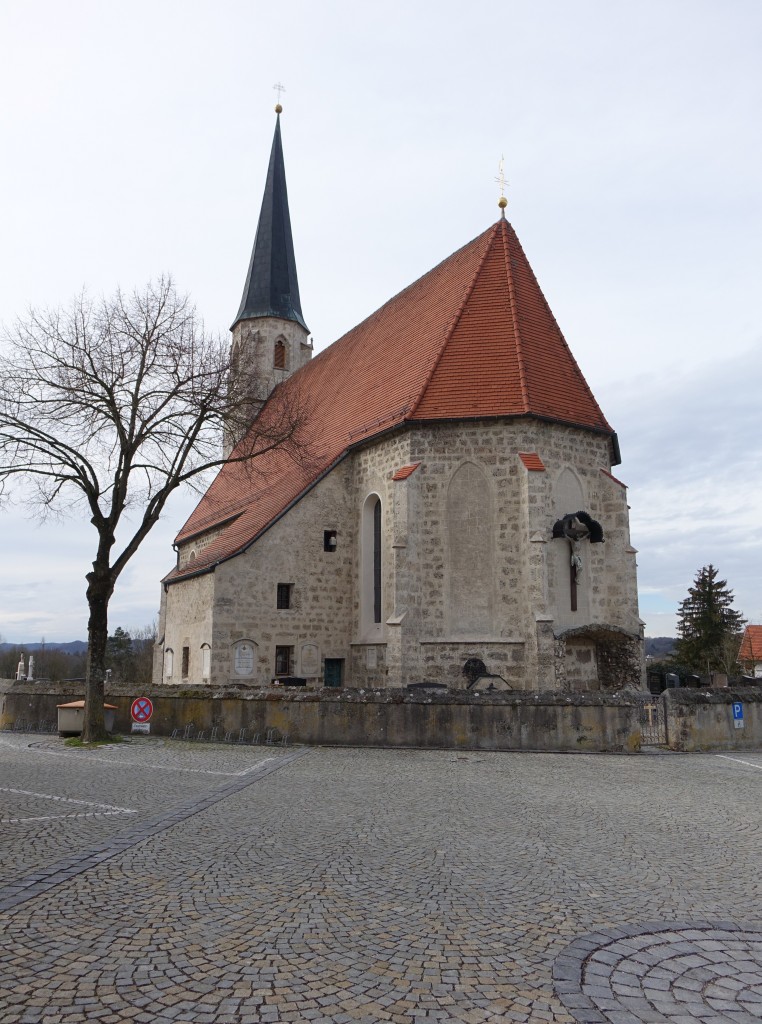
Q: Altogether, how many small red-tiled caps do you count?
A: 3